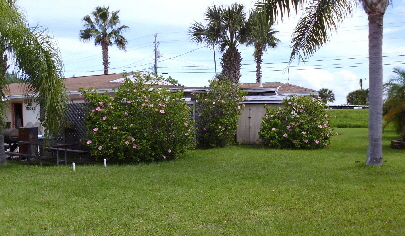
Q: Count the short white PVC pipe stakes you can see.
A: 2